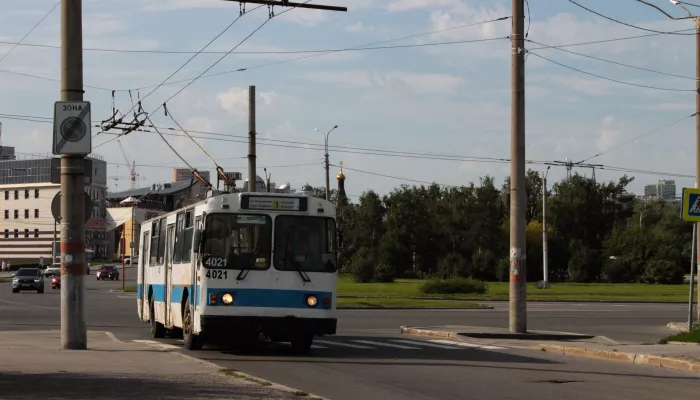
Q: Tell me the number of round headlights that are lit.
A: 2